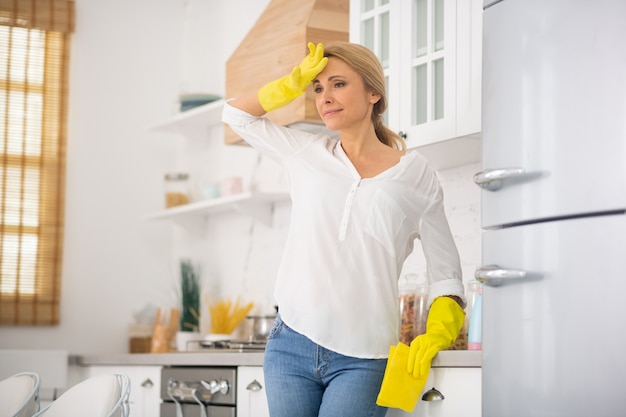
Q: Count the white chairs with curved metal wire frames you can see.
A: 2